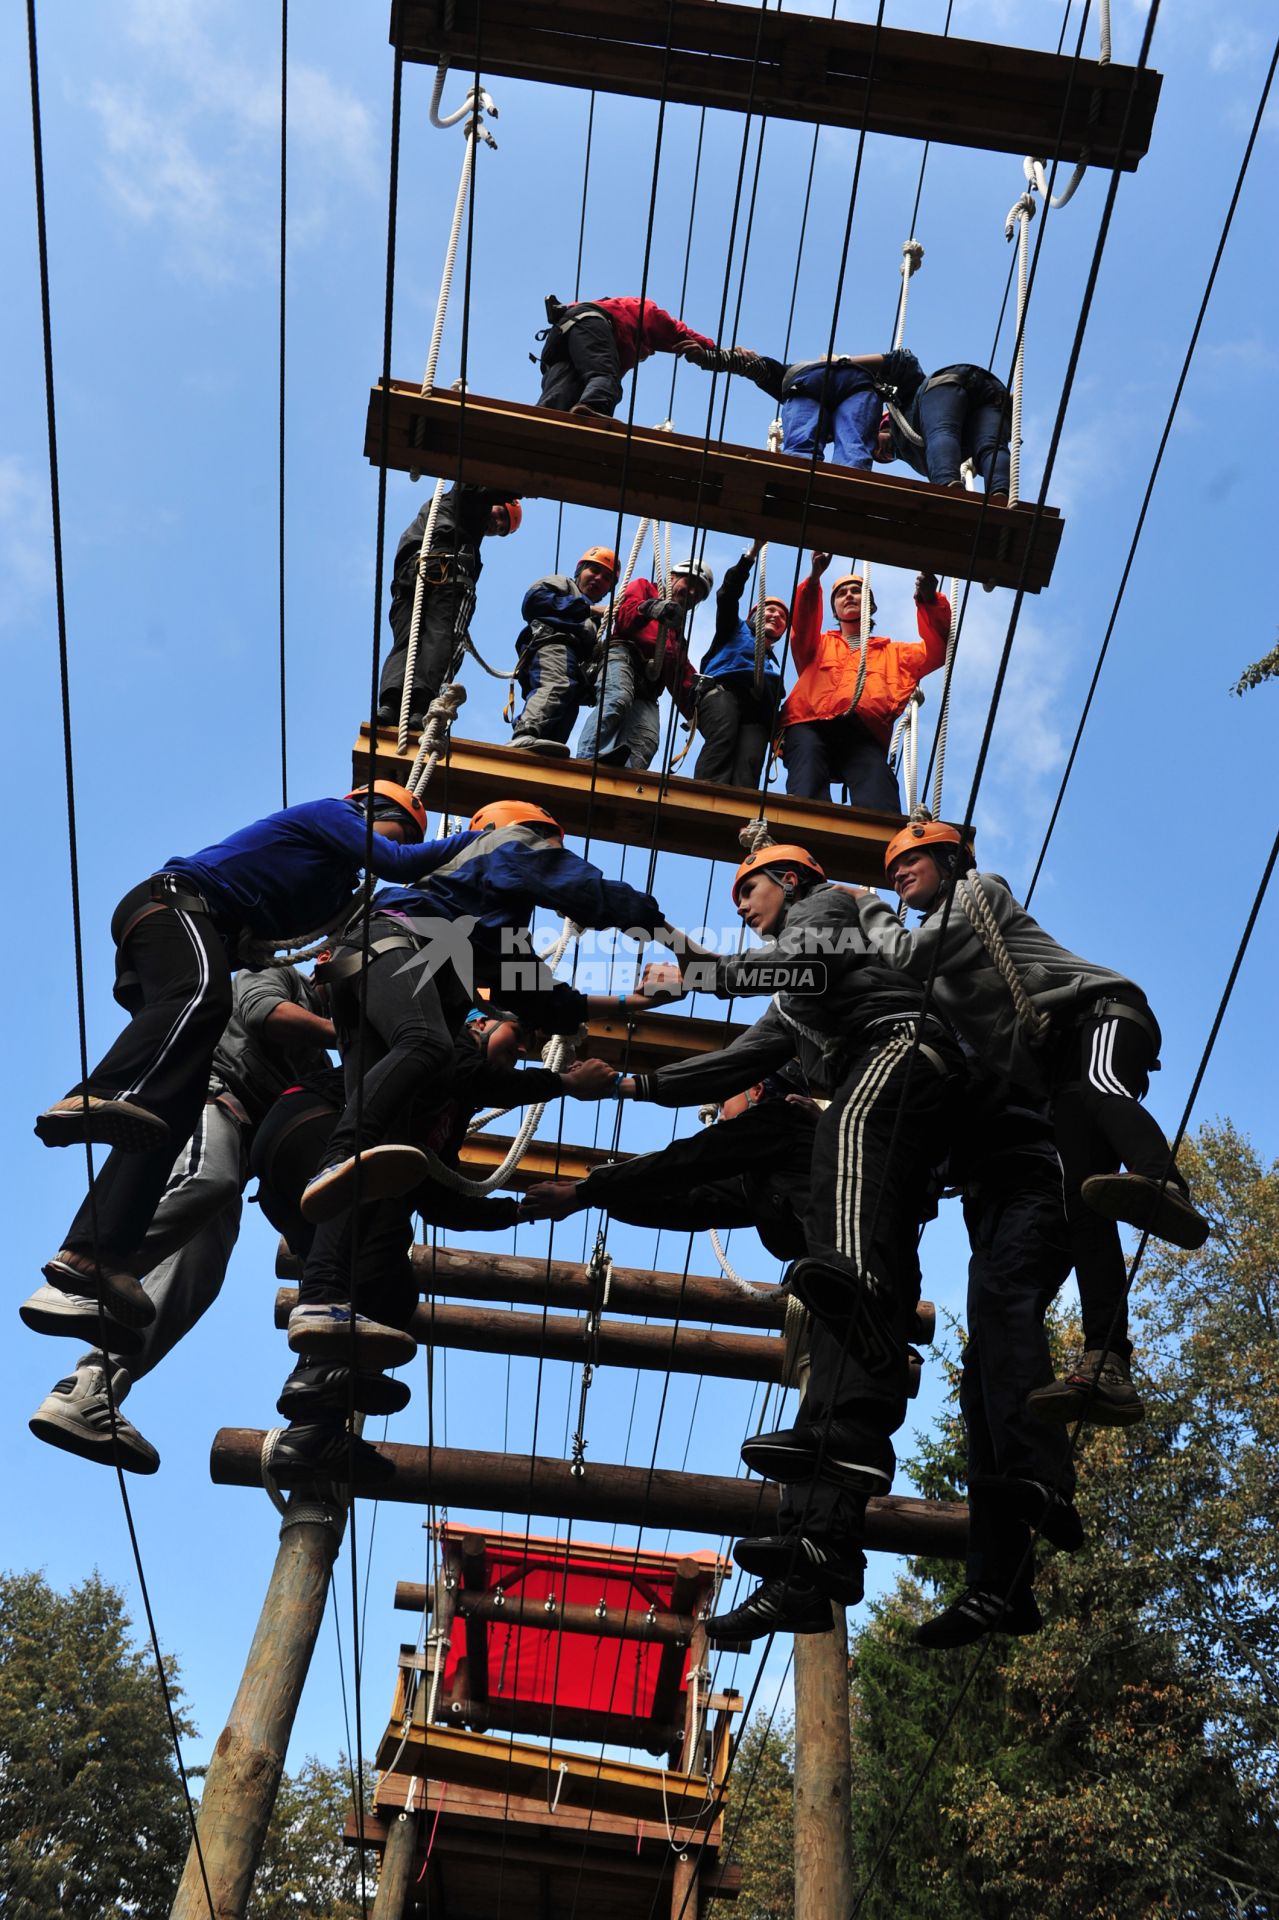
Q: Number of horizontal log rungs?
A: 3